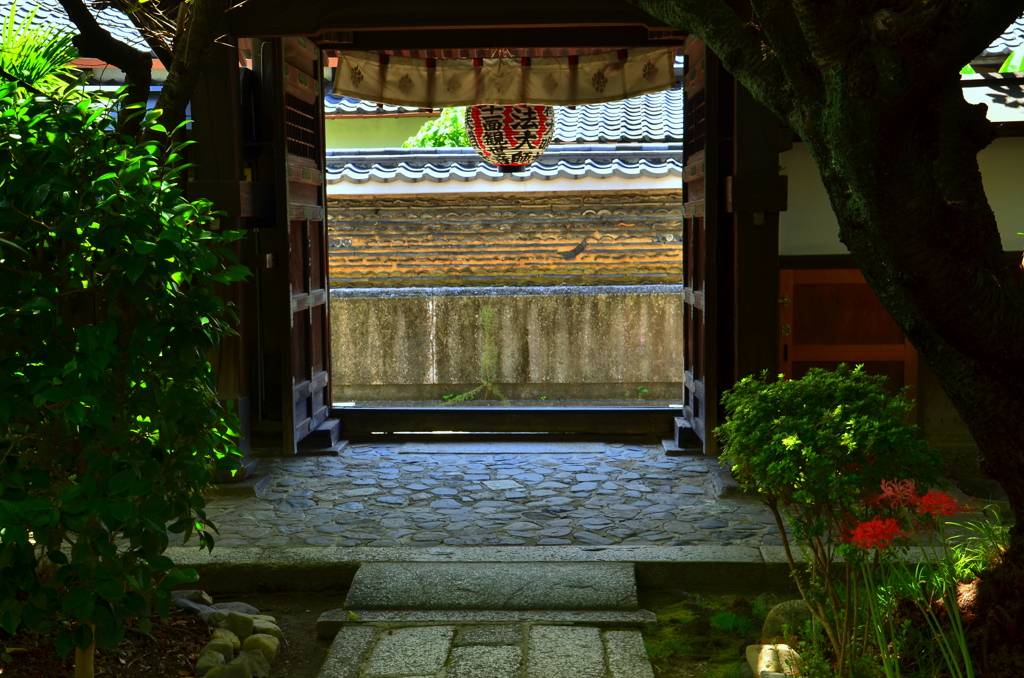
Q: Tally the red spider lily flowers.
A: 3